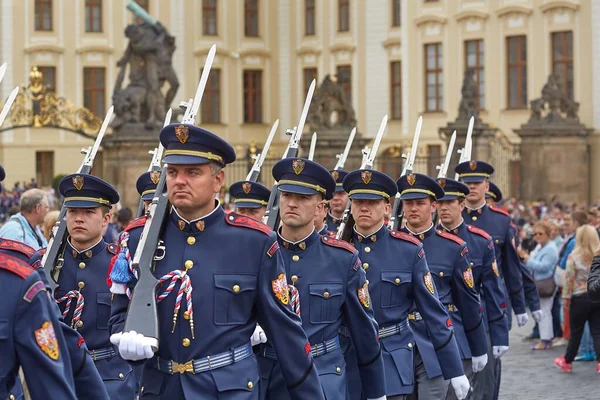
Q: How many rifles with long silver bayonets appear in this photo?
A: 13